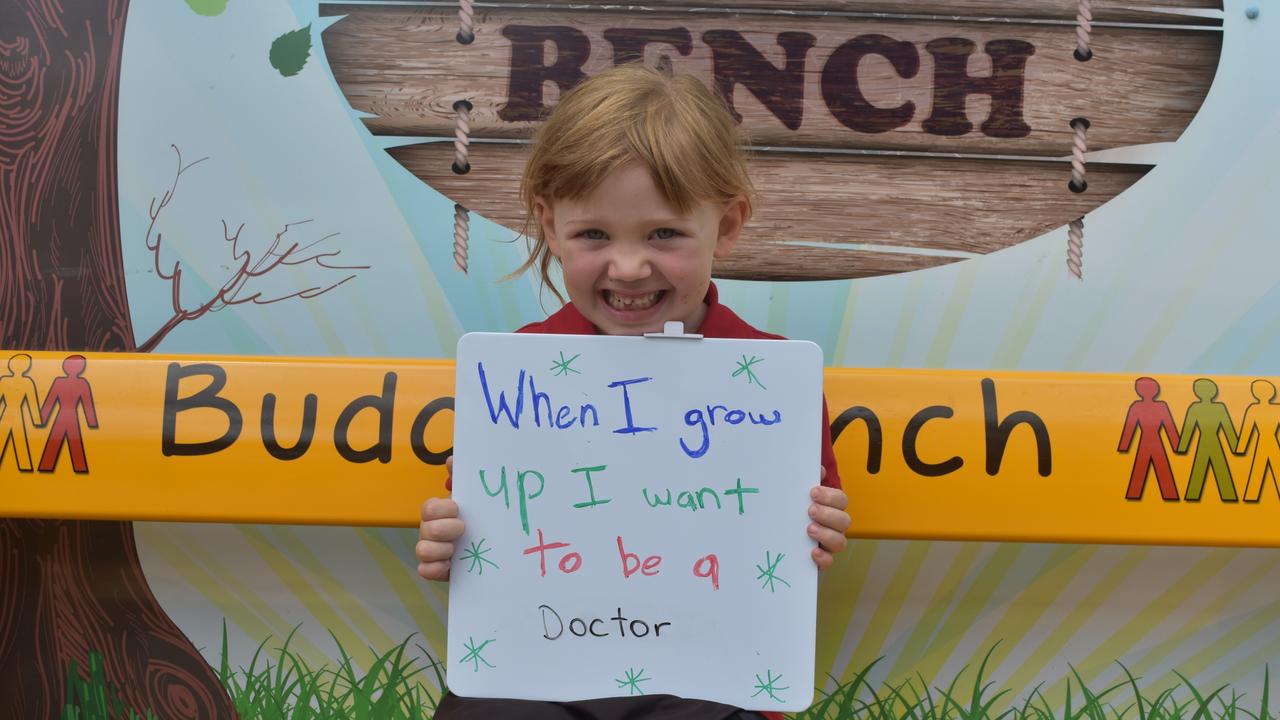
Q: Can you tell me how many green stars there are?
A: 7